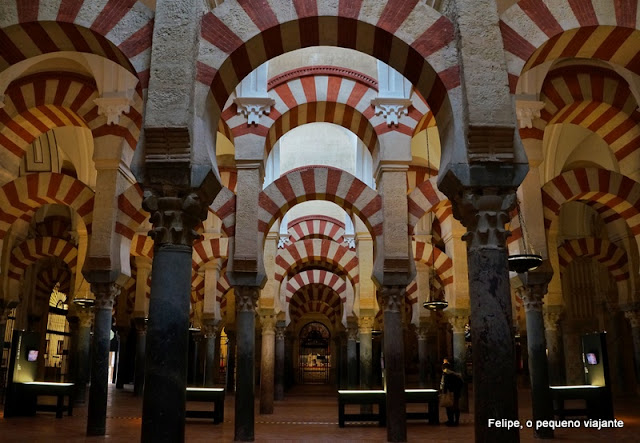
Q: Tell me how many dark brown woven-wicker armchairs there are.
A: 0